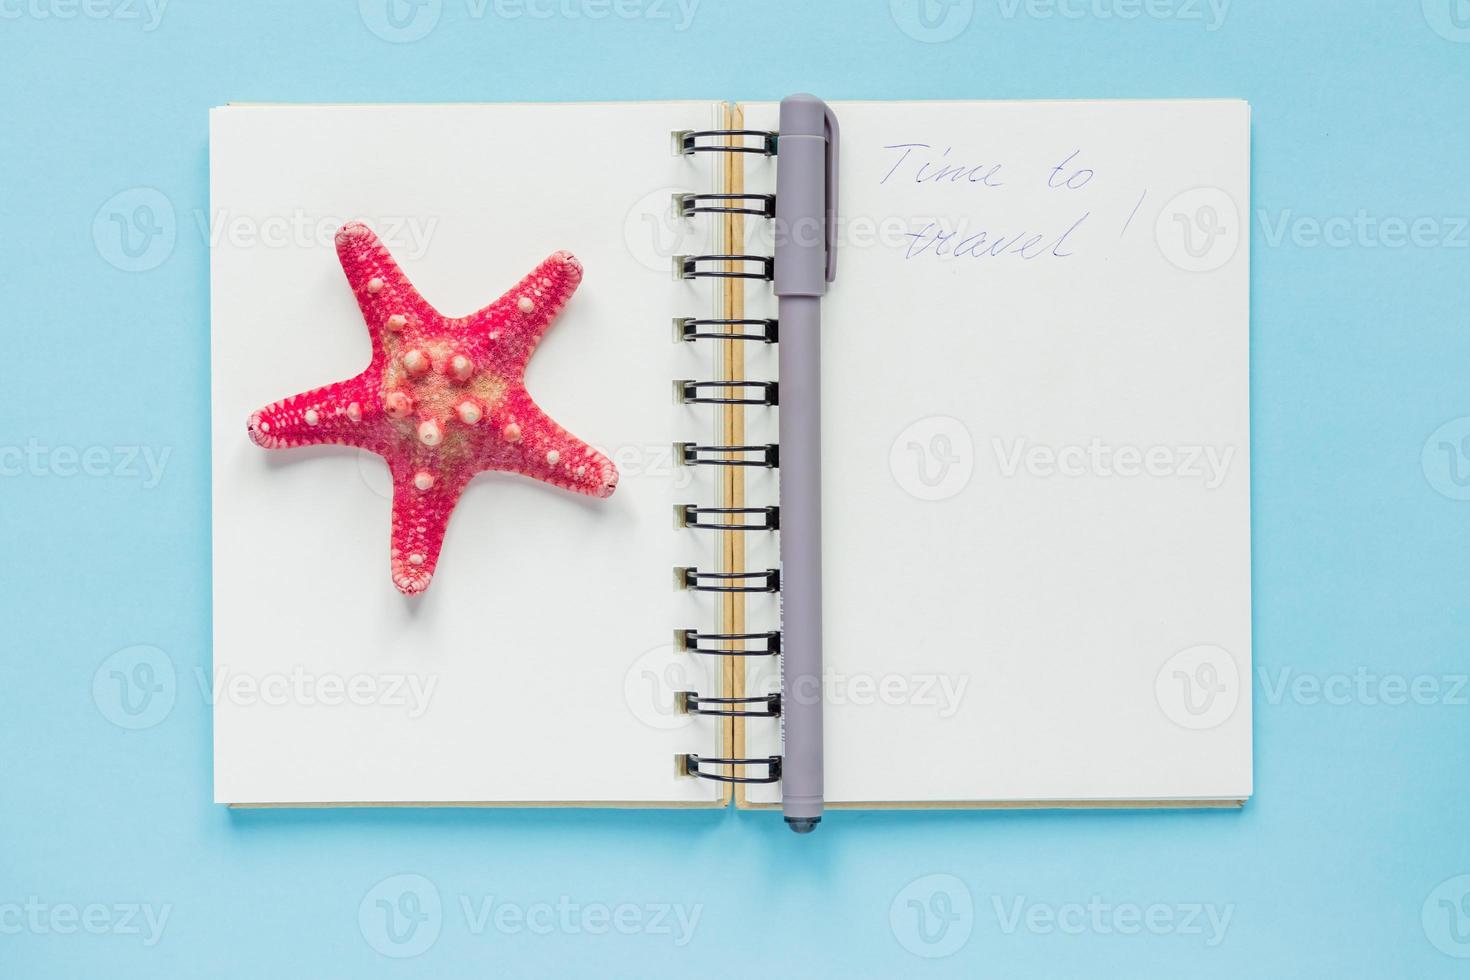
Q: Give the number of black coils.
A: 11